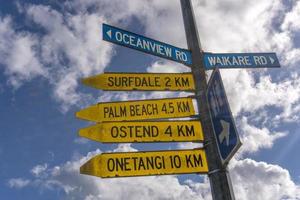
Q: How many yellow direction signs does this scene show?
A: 4